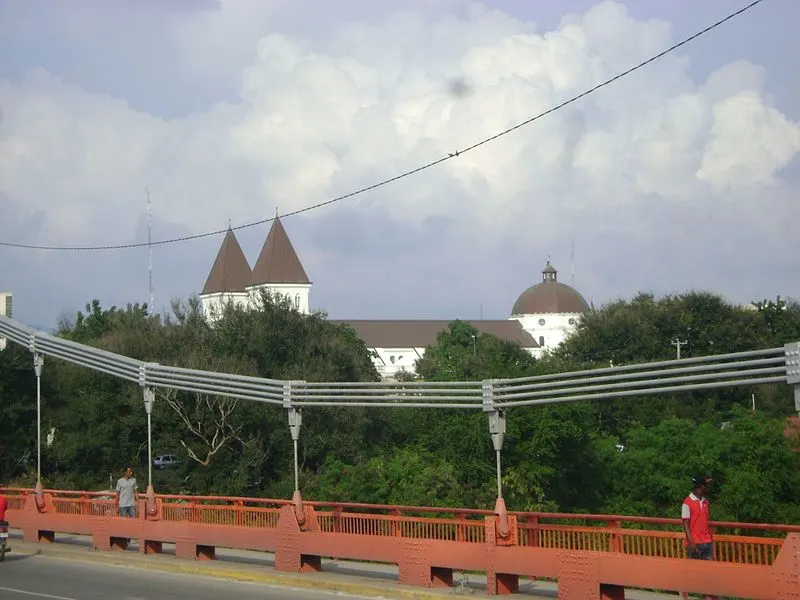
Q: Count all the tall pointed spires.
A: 2